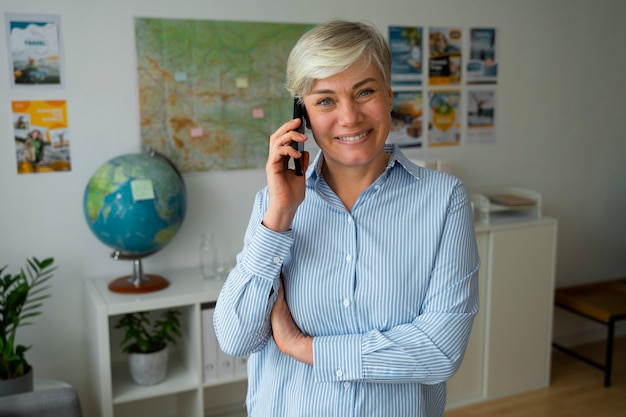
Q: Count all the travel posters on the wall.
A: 8